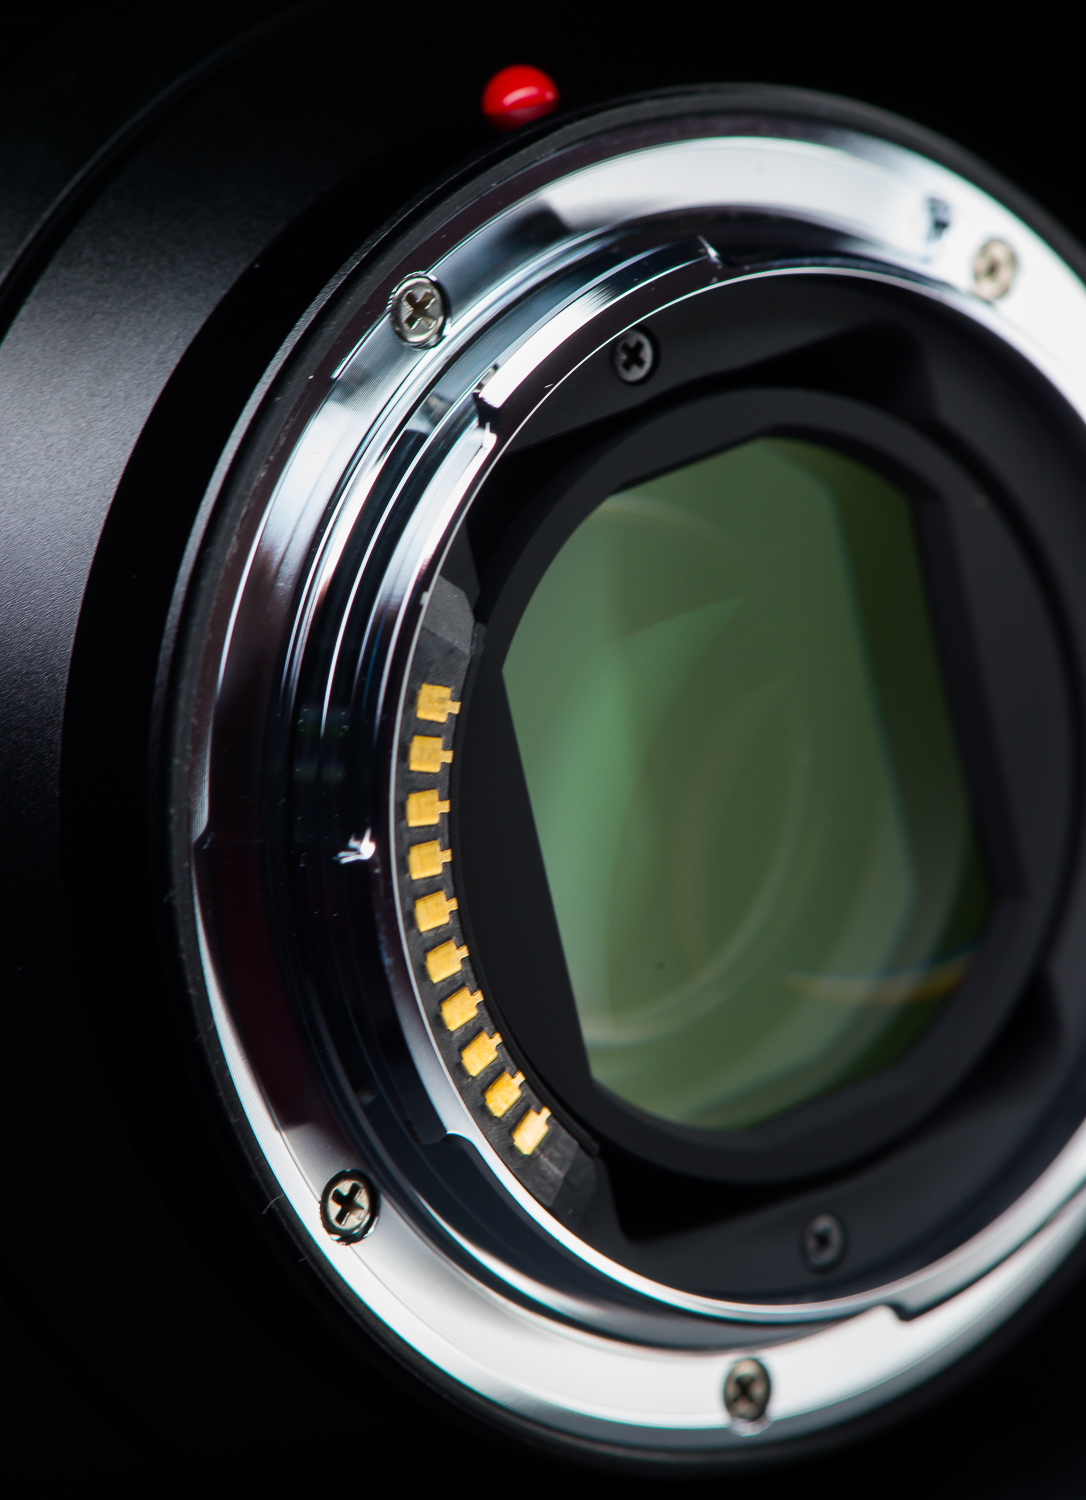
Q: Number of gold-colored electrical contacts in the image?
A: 10